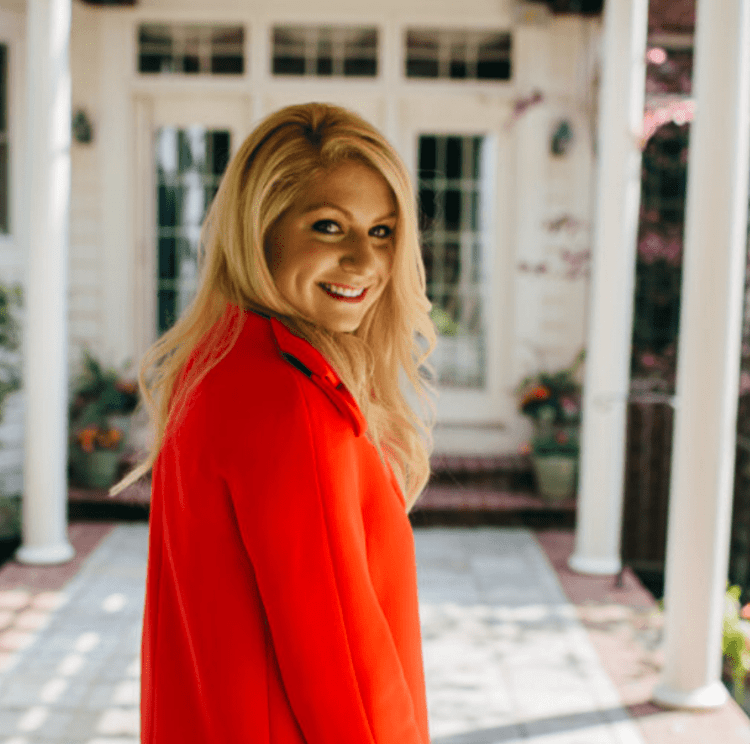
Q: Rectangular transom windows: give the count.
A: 3